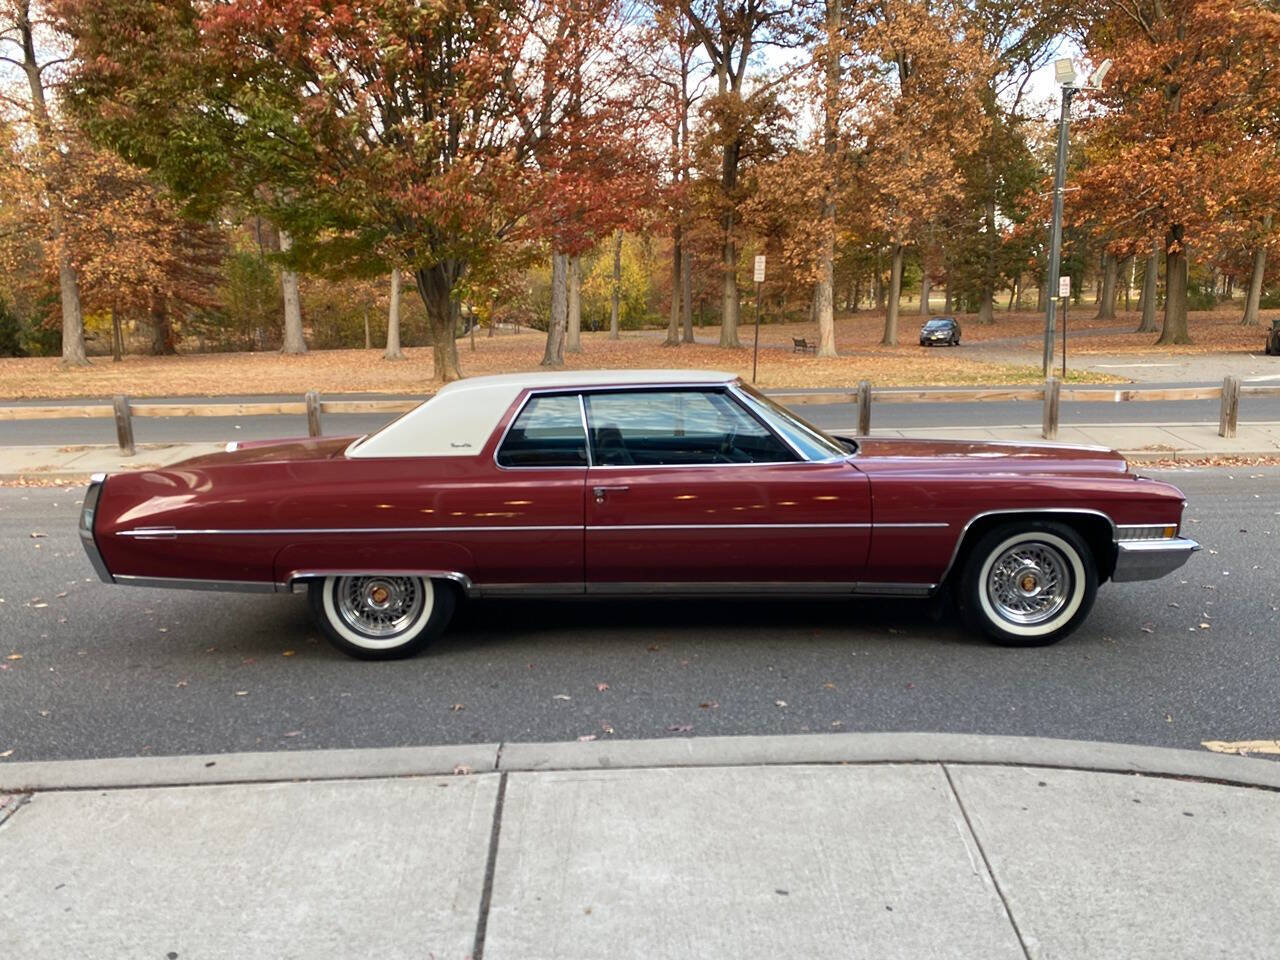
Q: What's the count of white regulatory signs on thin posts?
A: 2